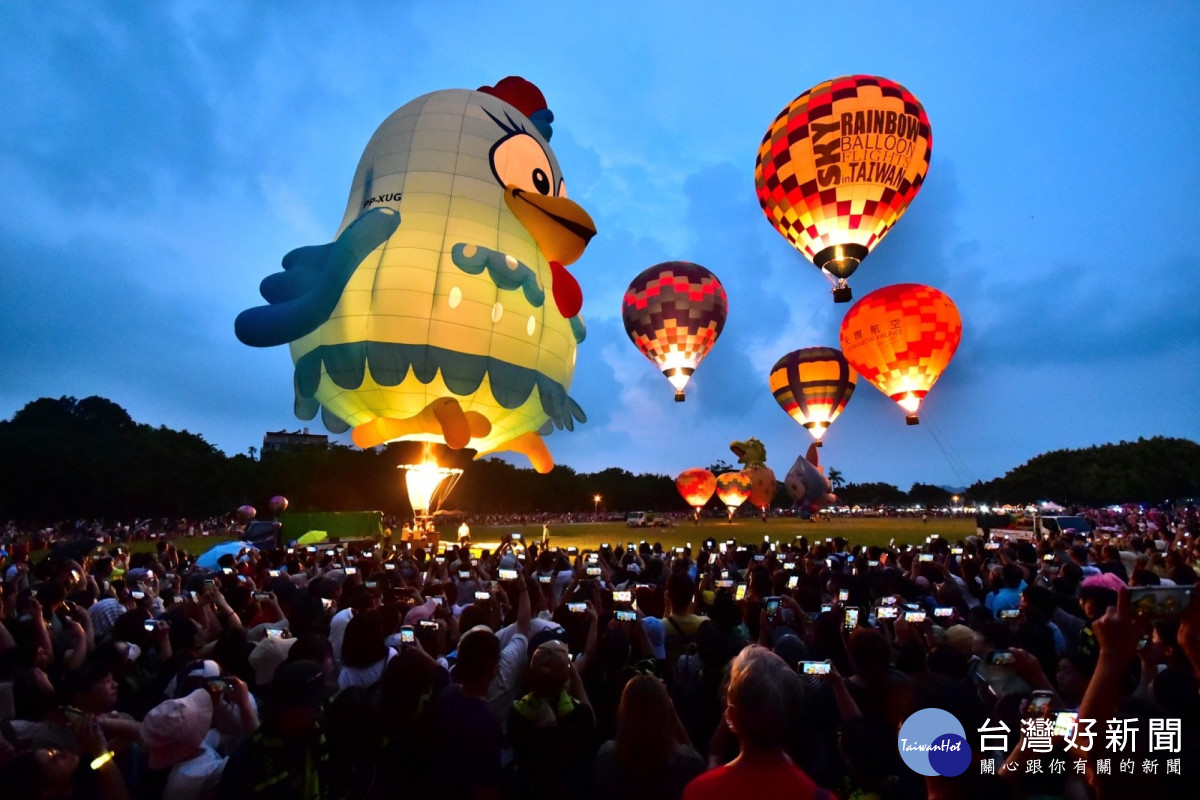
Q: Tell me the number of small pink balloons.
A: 2